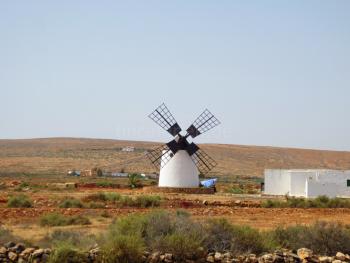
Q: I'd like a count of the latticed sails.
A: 4